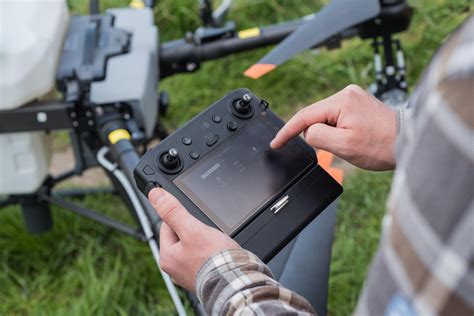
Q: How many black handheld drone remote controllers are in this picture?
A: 1